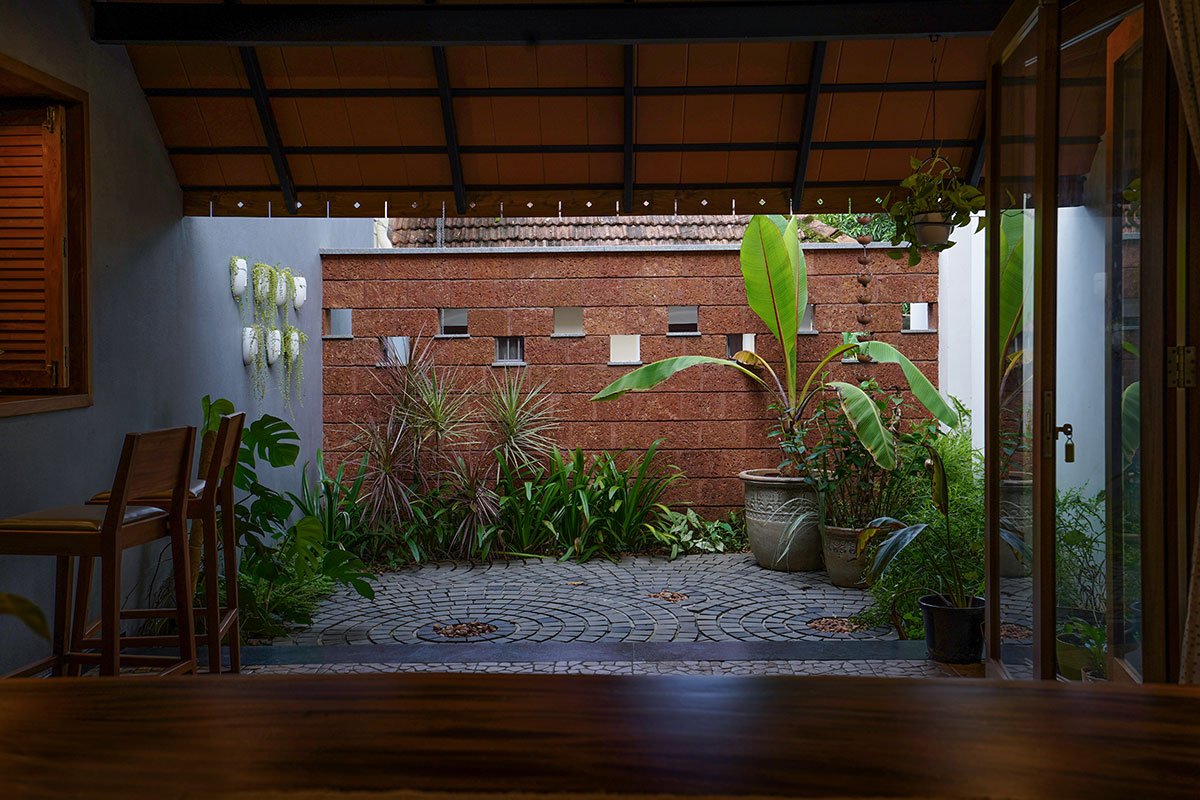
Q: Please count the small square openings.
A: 11